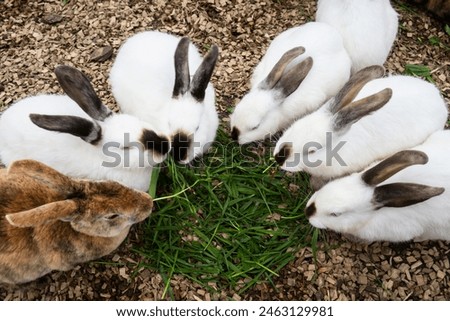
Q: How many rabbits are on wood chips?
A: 7